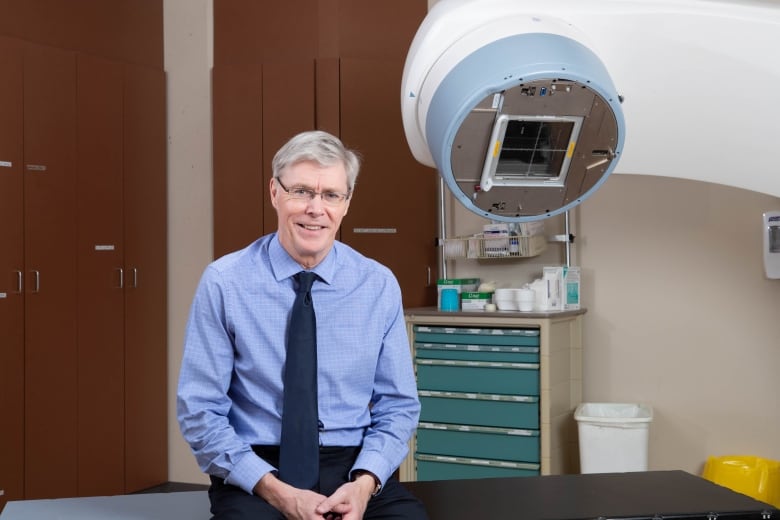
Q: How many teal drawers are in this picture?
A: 6